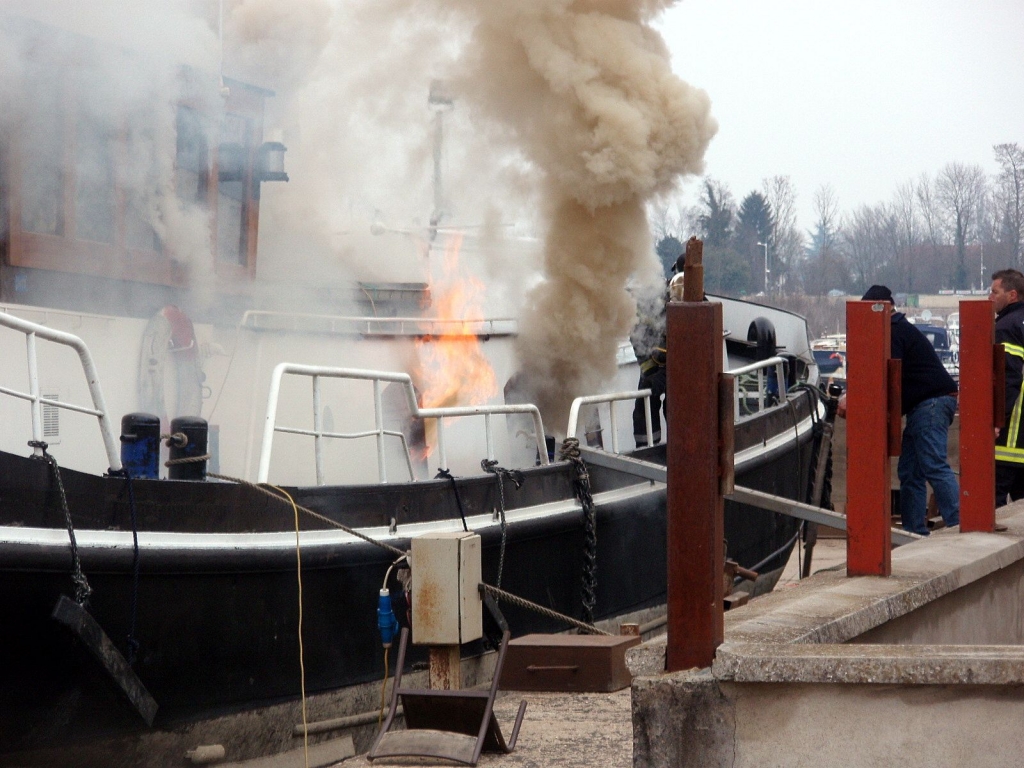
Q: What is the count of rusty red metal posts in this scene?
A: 3